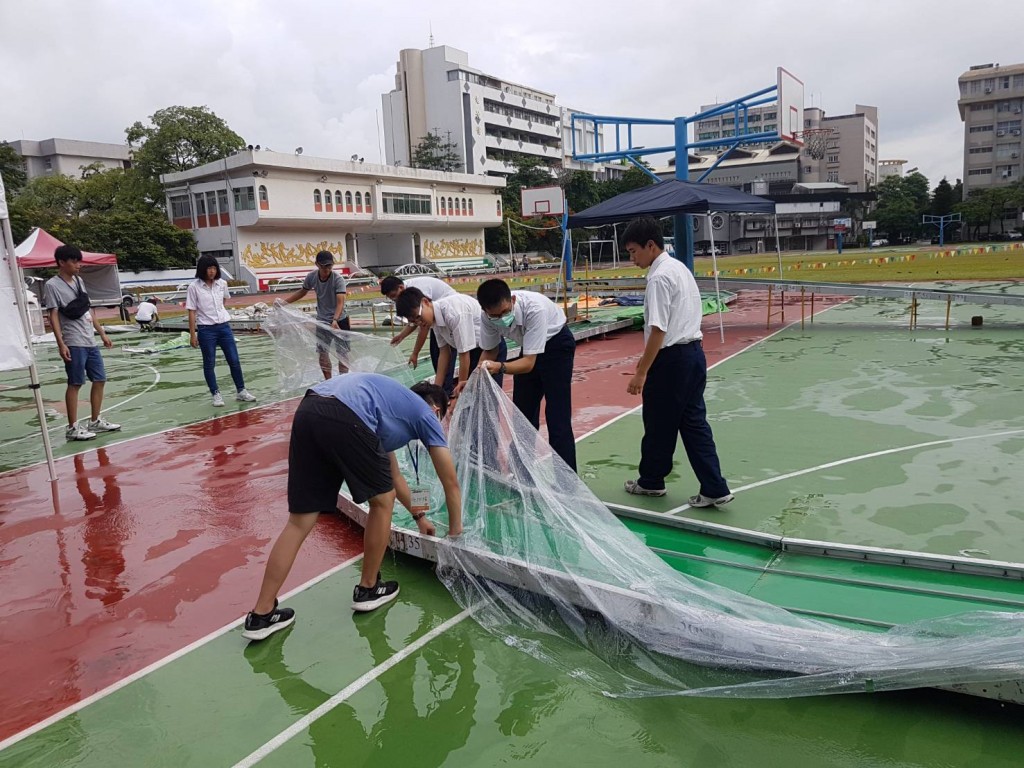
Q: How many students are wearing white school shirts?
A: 5